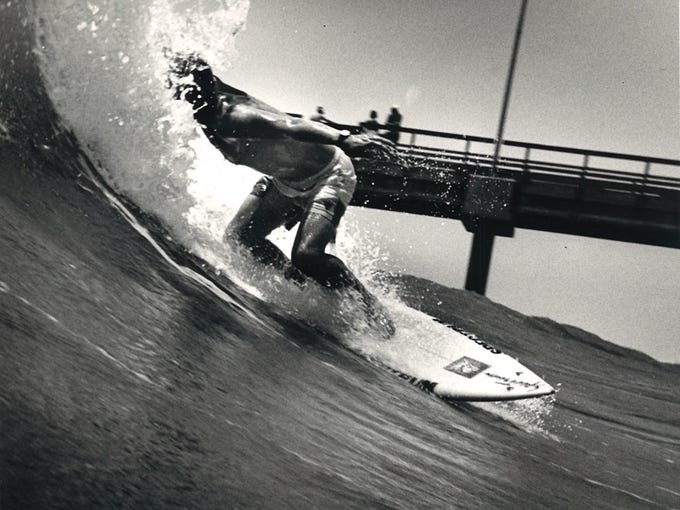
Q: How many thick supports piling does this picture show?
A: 1